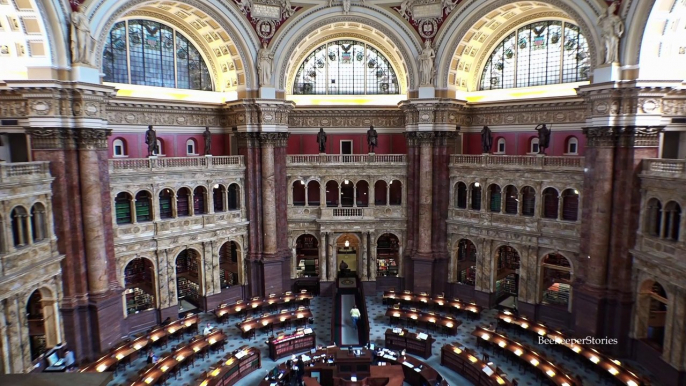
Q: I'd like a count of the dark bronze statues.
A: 6